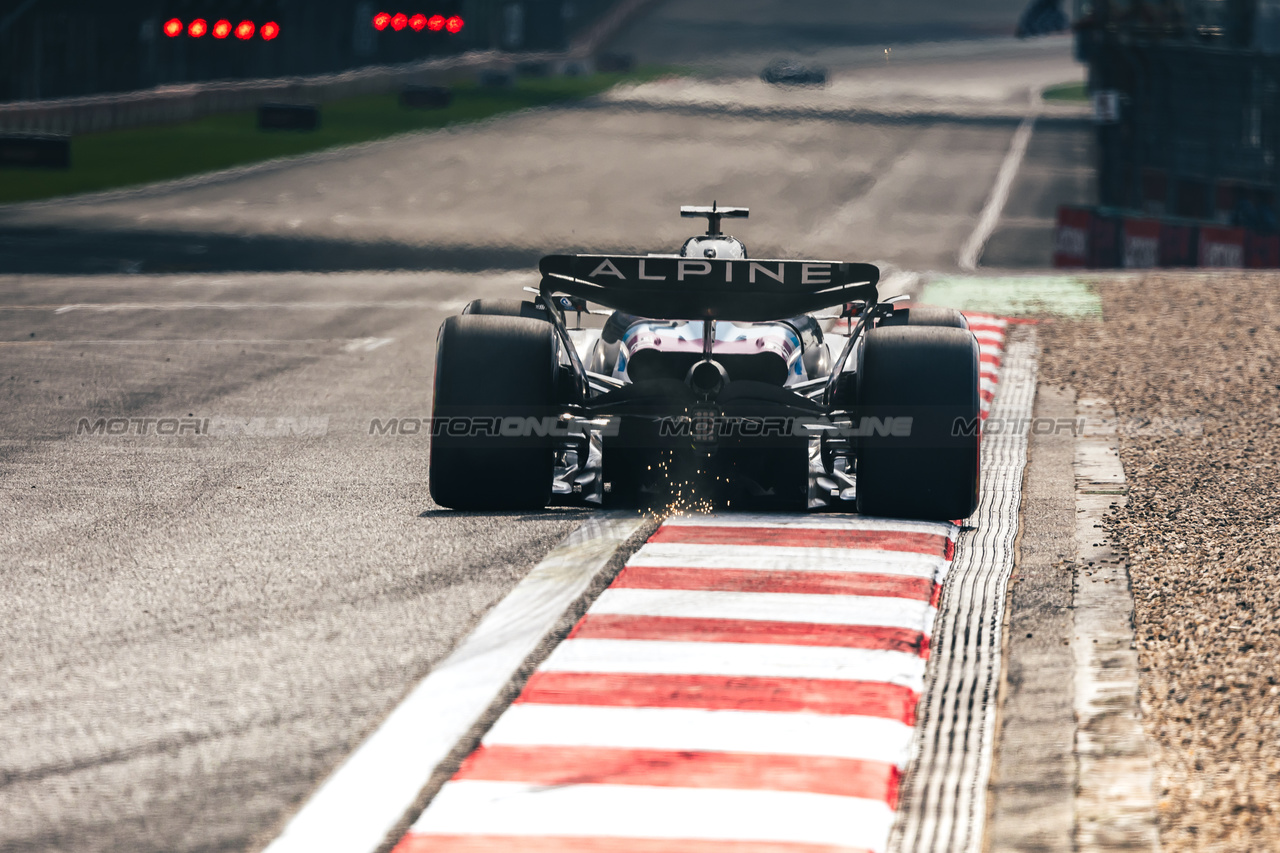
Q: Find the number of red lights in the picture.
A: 10